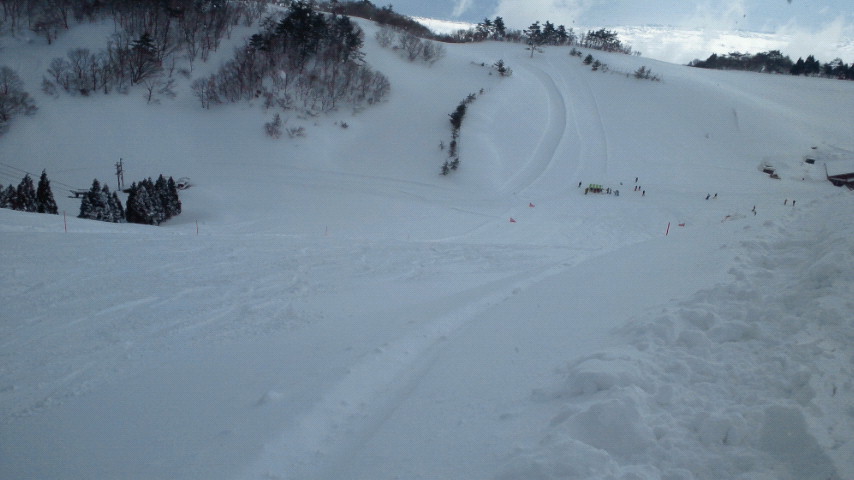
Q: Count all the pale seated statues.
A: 0